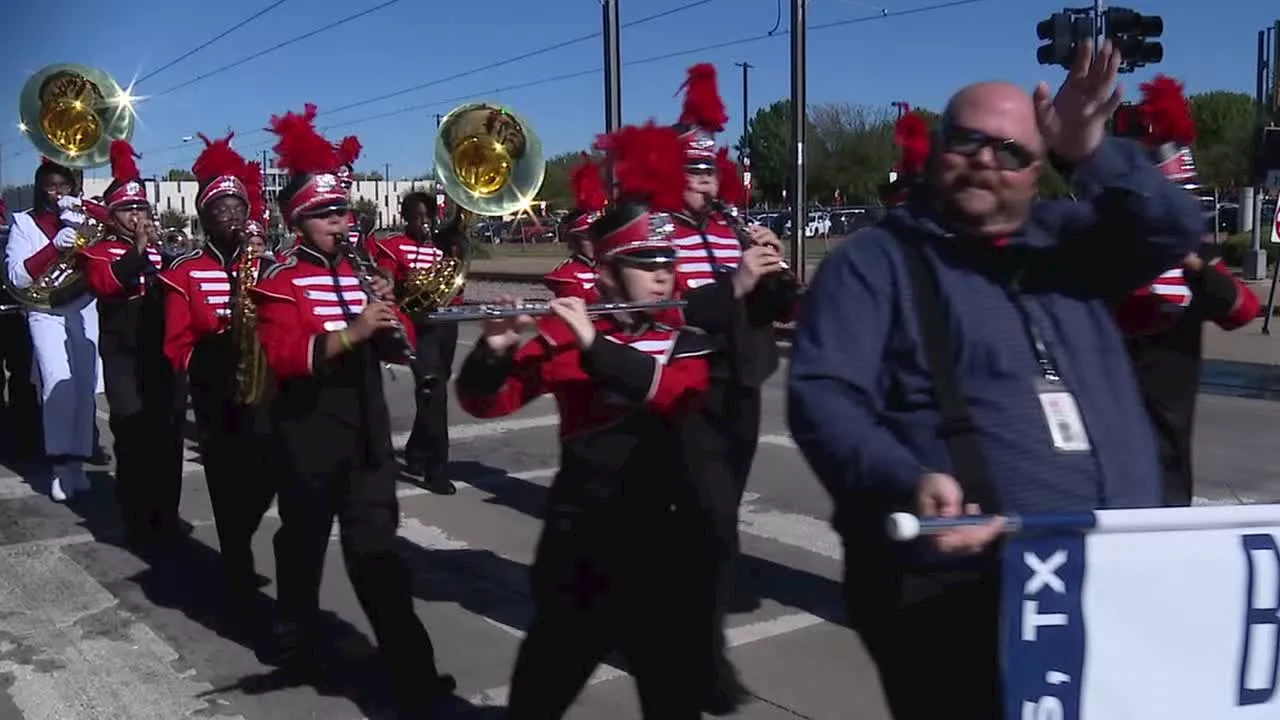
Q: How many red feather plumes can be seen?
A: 11